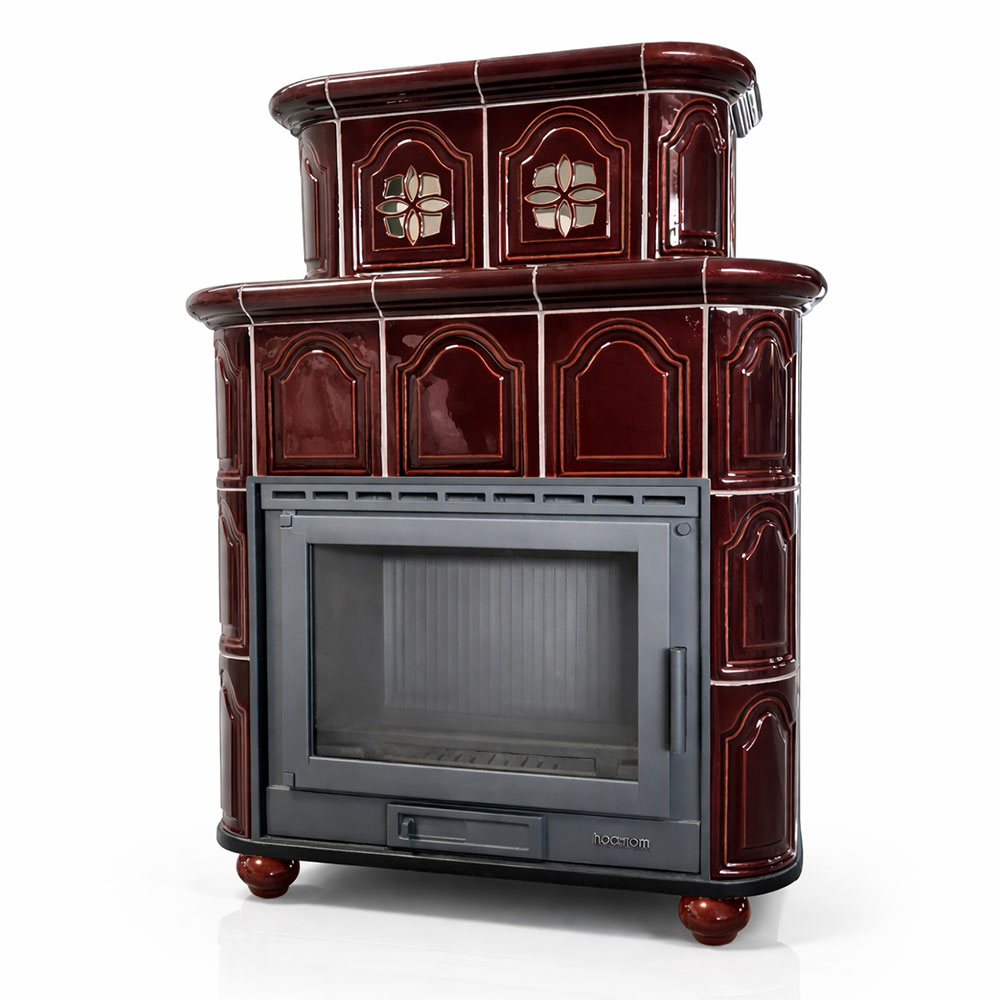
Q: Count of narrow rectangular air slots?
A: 9